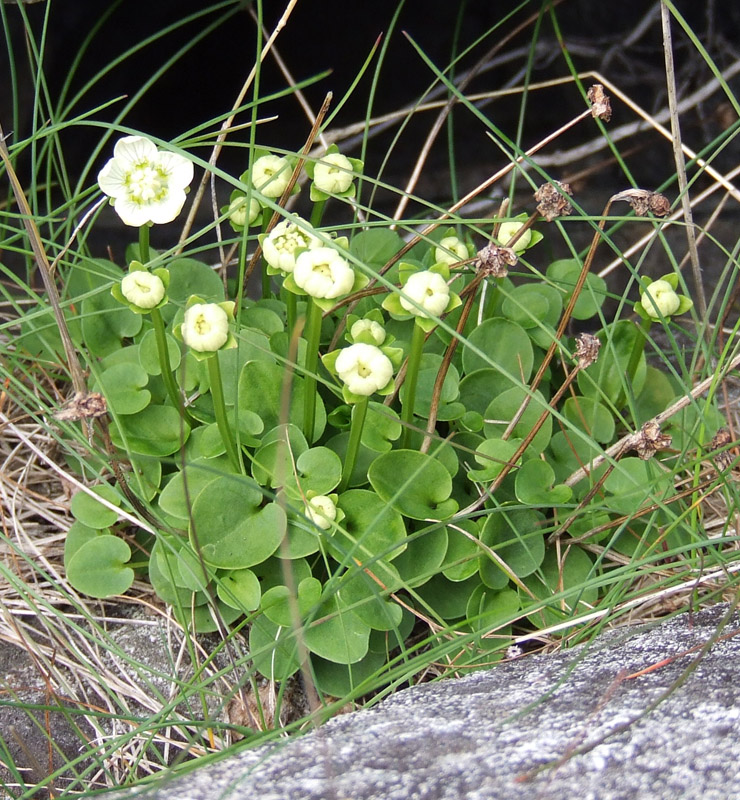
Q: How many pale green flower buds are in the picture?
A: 14